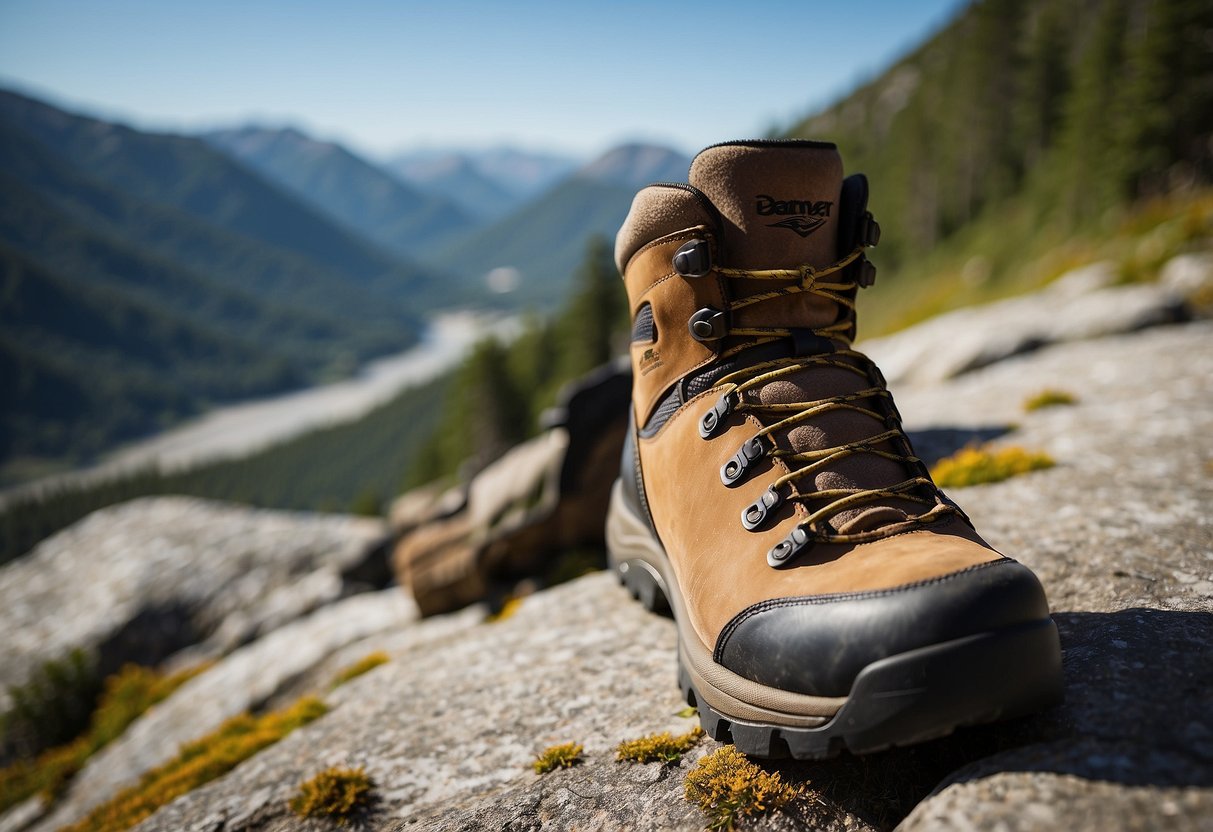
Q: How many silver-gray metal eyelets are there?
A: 4